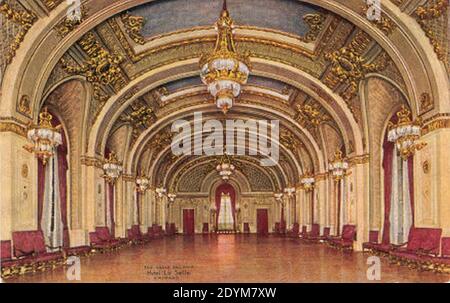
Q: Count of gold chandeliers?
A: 12